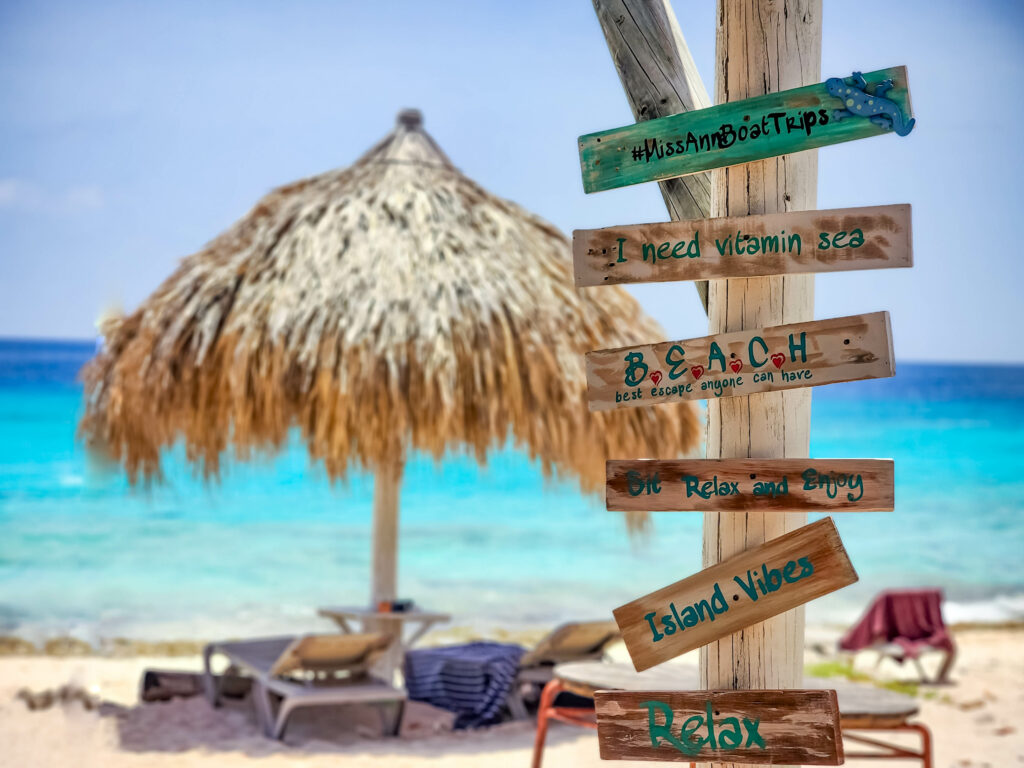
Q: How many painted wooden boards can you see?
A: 6